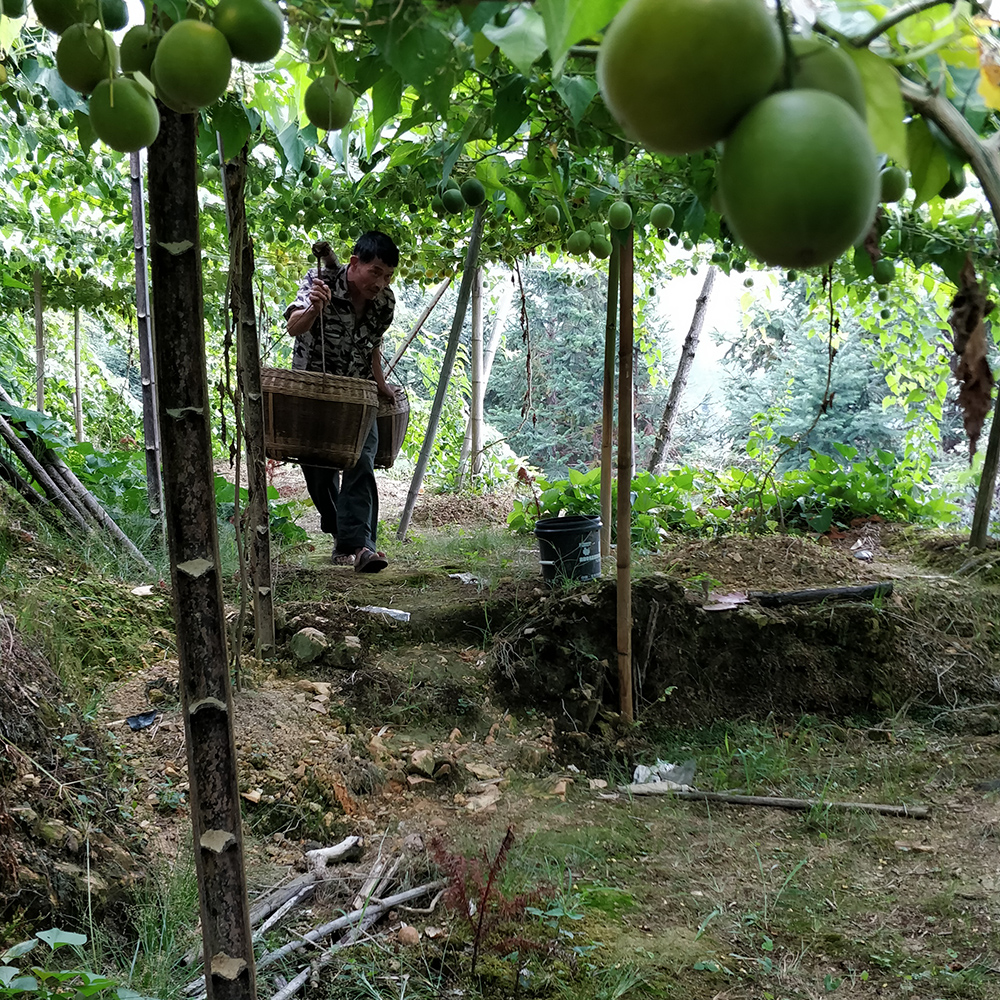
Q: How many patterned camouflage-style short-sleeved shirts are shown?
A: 1